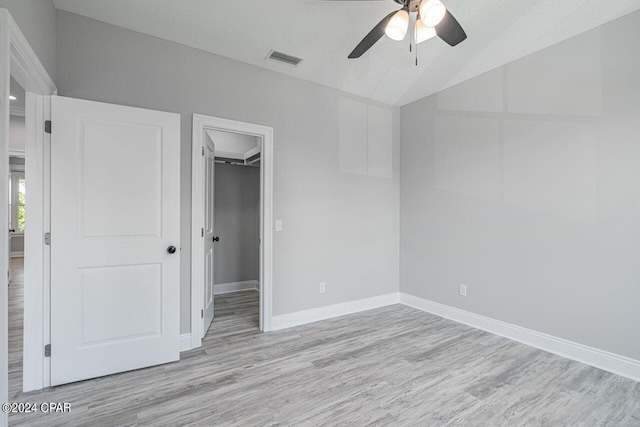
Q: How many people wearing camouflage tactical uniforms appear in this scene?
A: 0